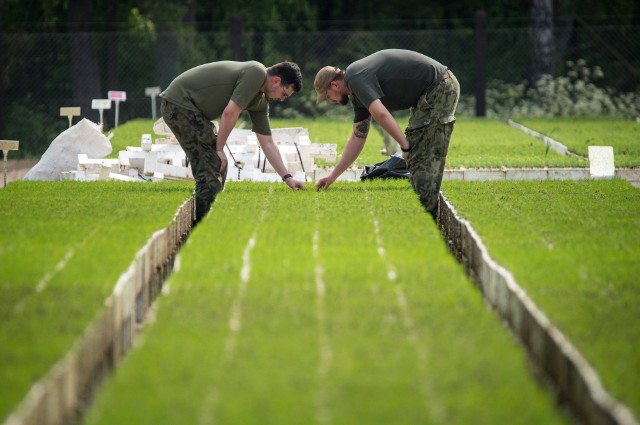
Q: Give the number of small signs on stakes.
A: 5